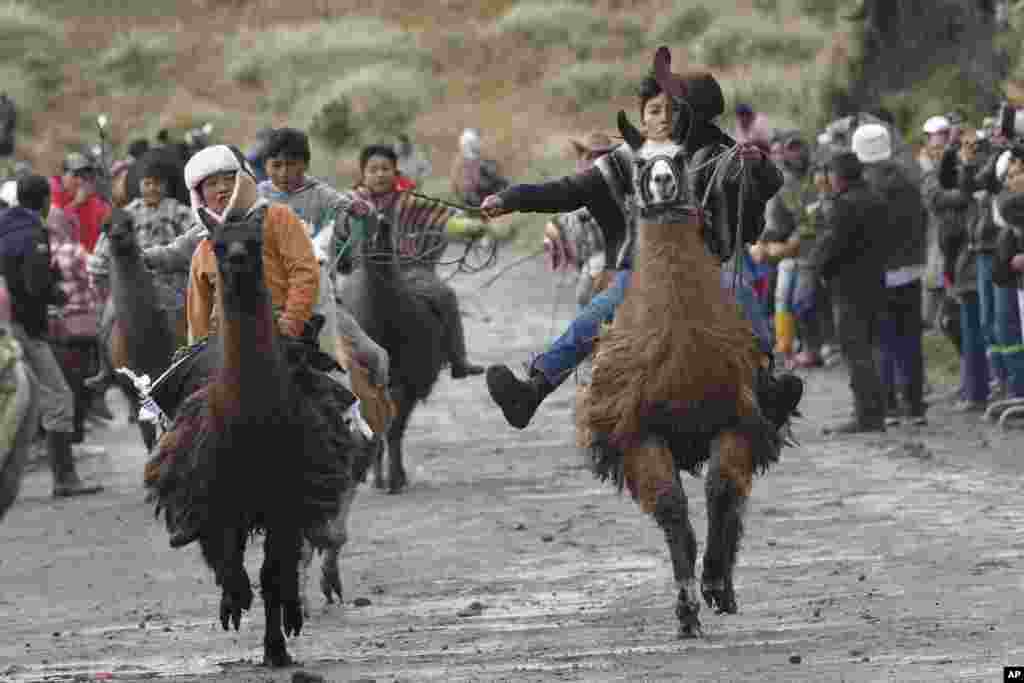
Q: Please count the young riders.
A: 5